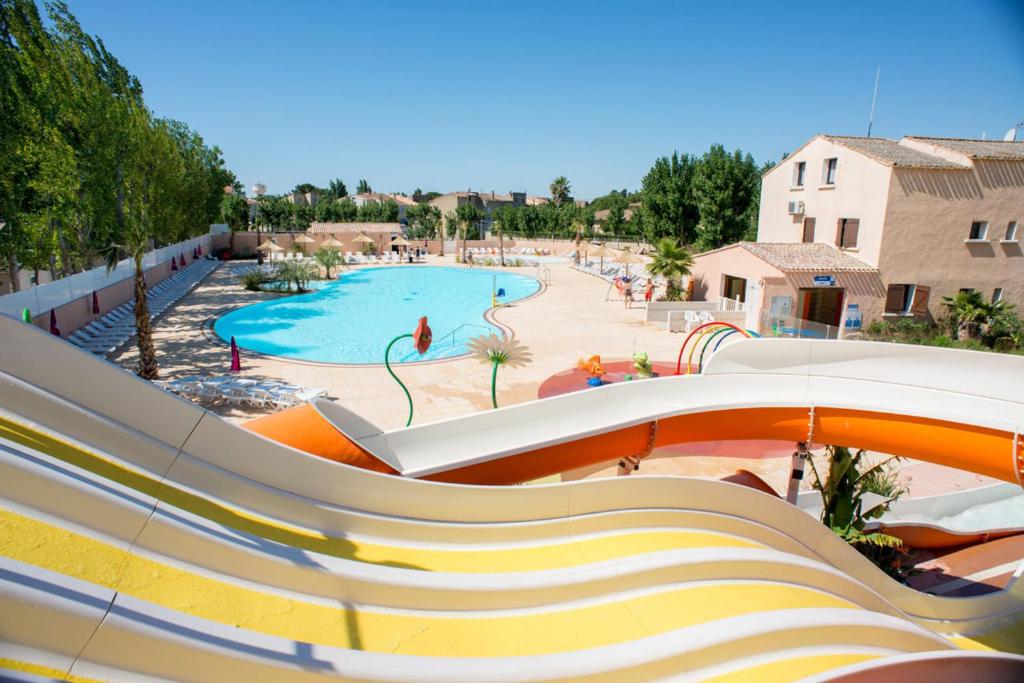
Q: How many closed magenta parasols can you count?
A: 7